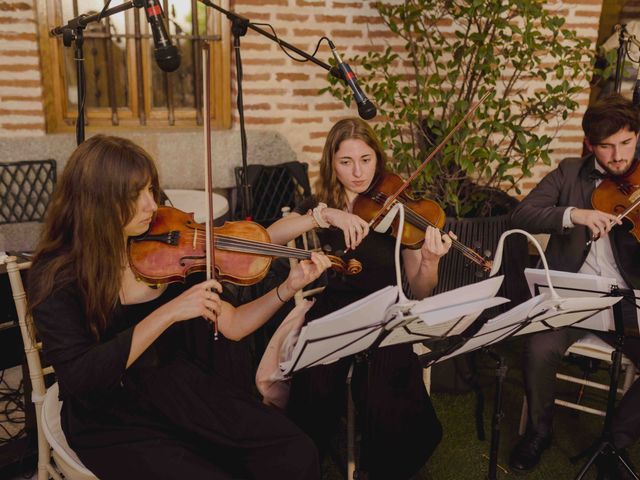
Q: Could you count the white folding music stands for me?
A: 0